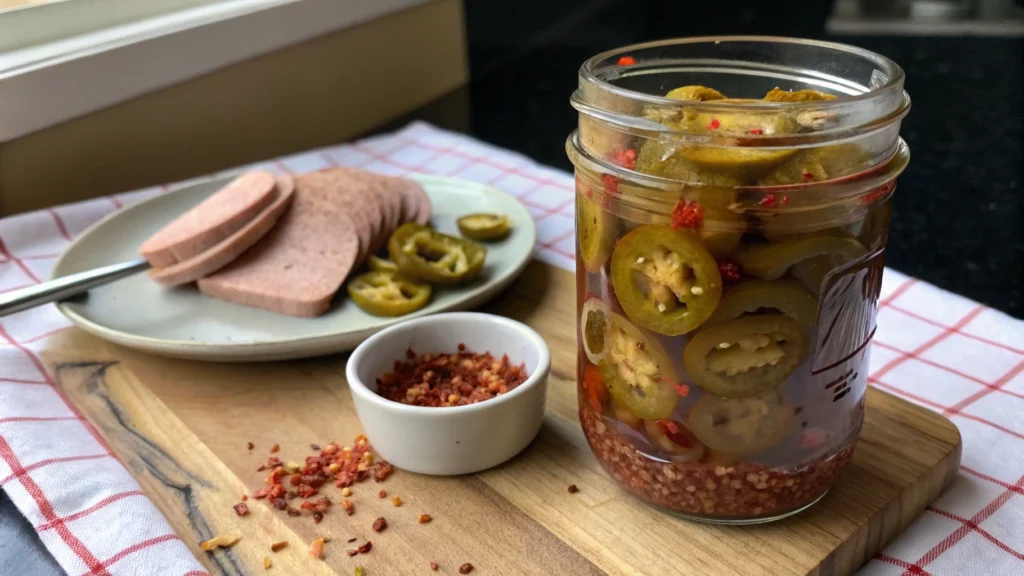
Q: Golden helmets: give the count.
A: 0